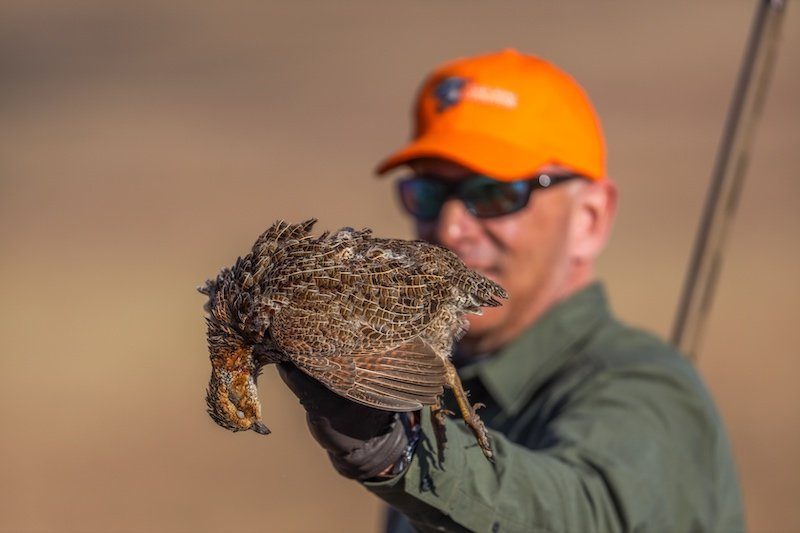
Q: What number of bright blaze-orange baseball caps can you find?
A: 1